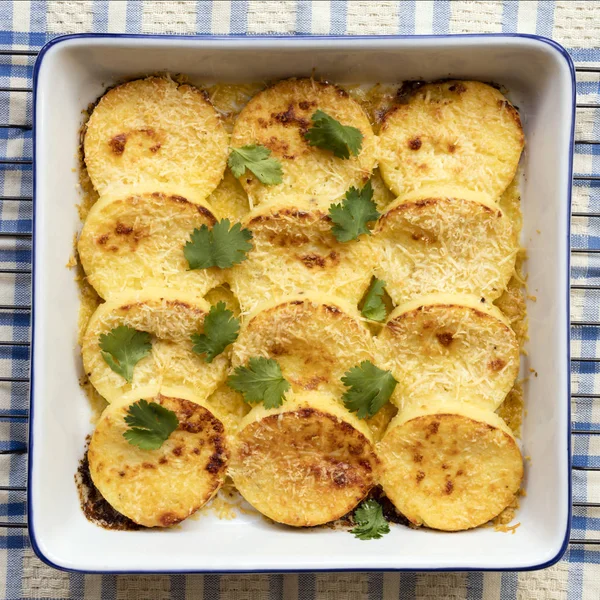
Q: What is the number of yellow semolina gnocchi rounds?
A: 12